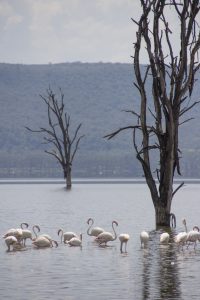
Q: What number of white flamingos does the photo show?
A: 15